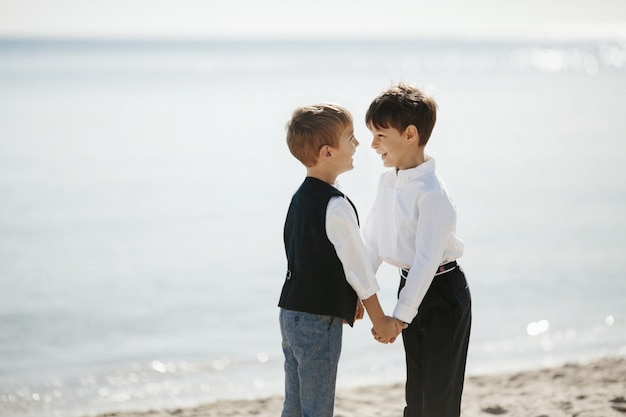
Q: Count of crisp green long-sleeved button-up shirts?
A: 0